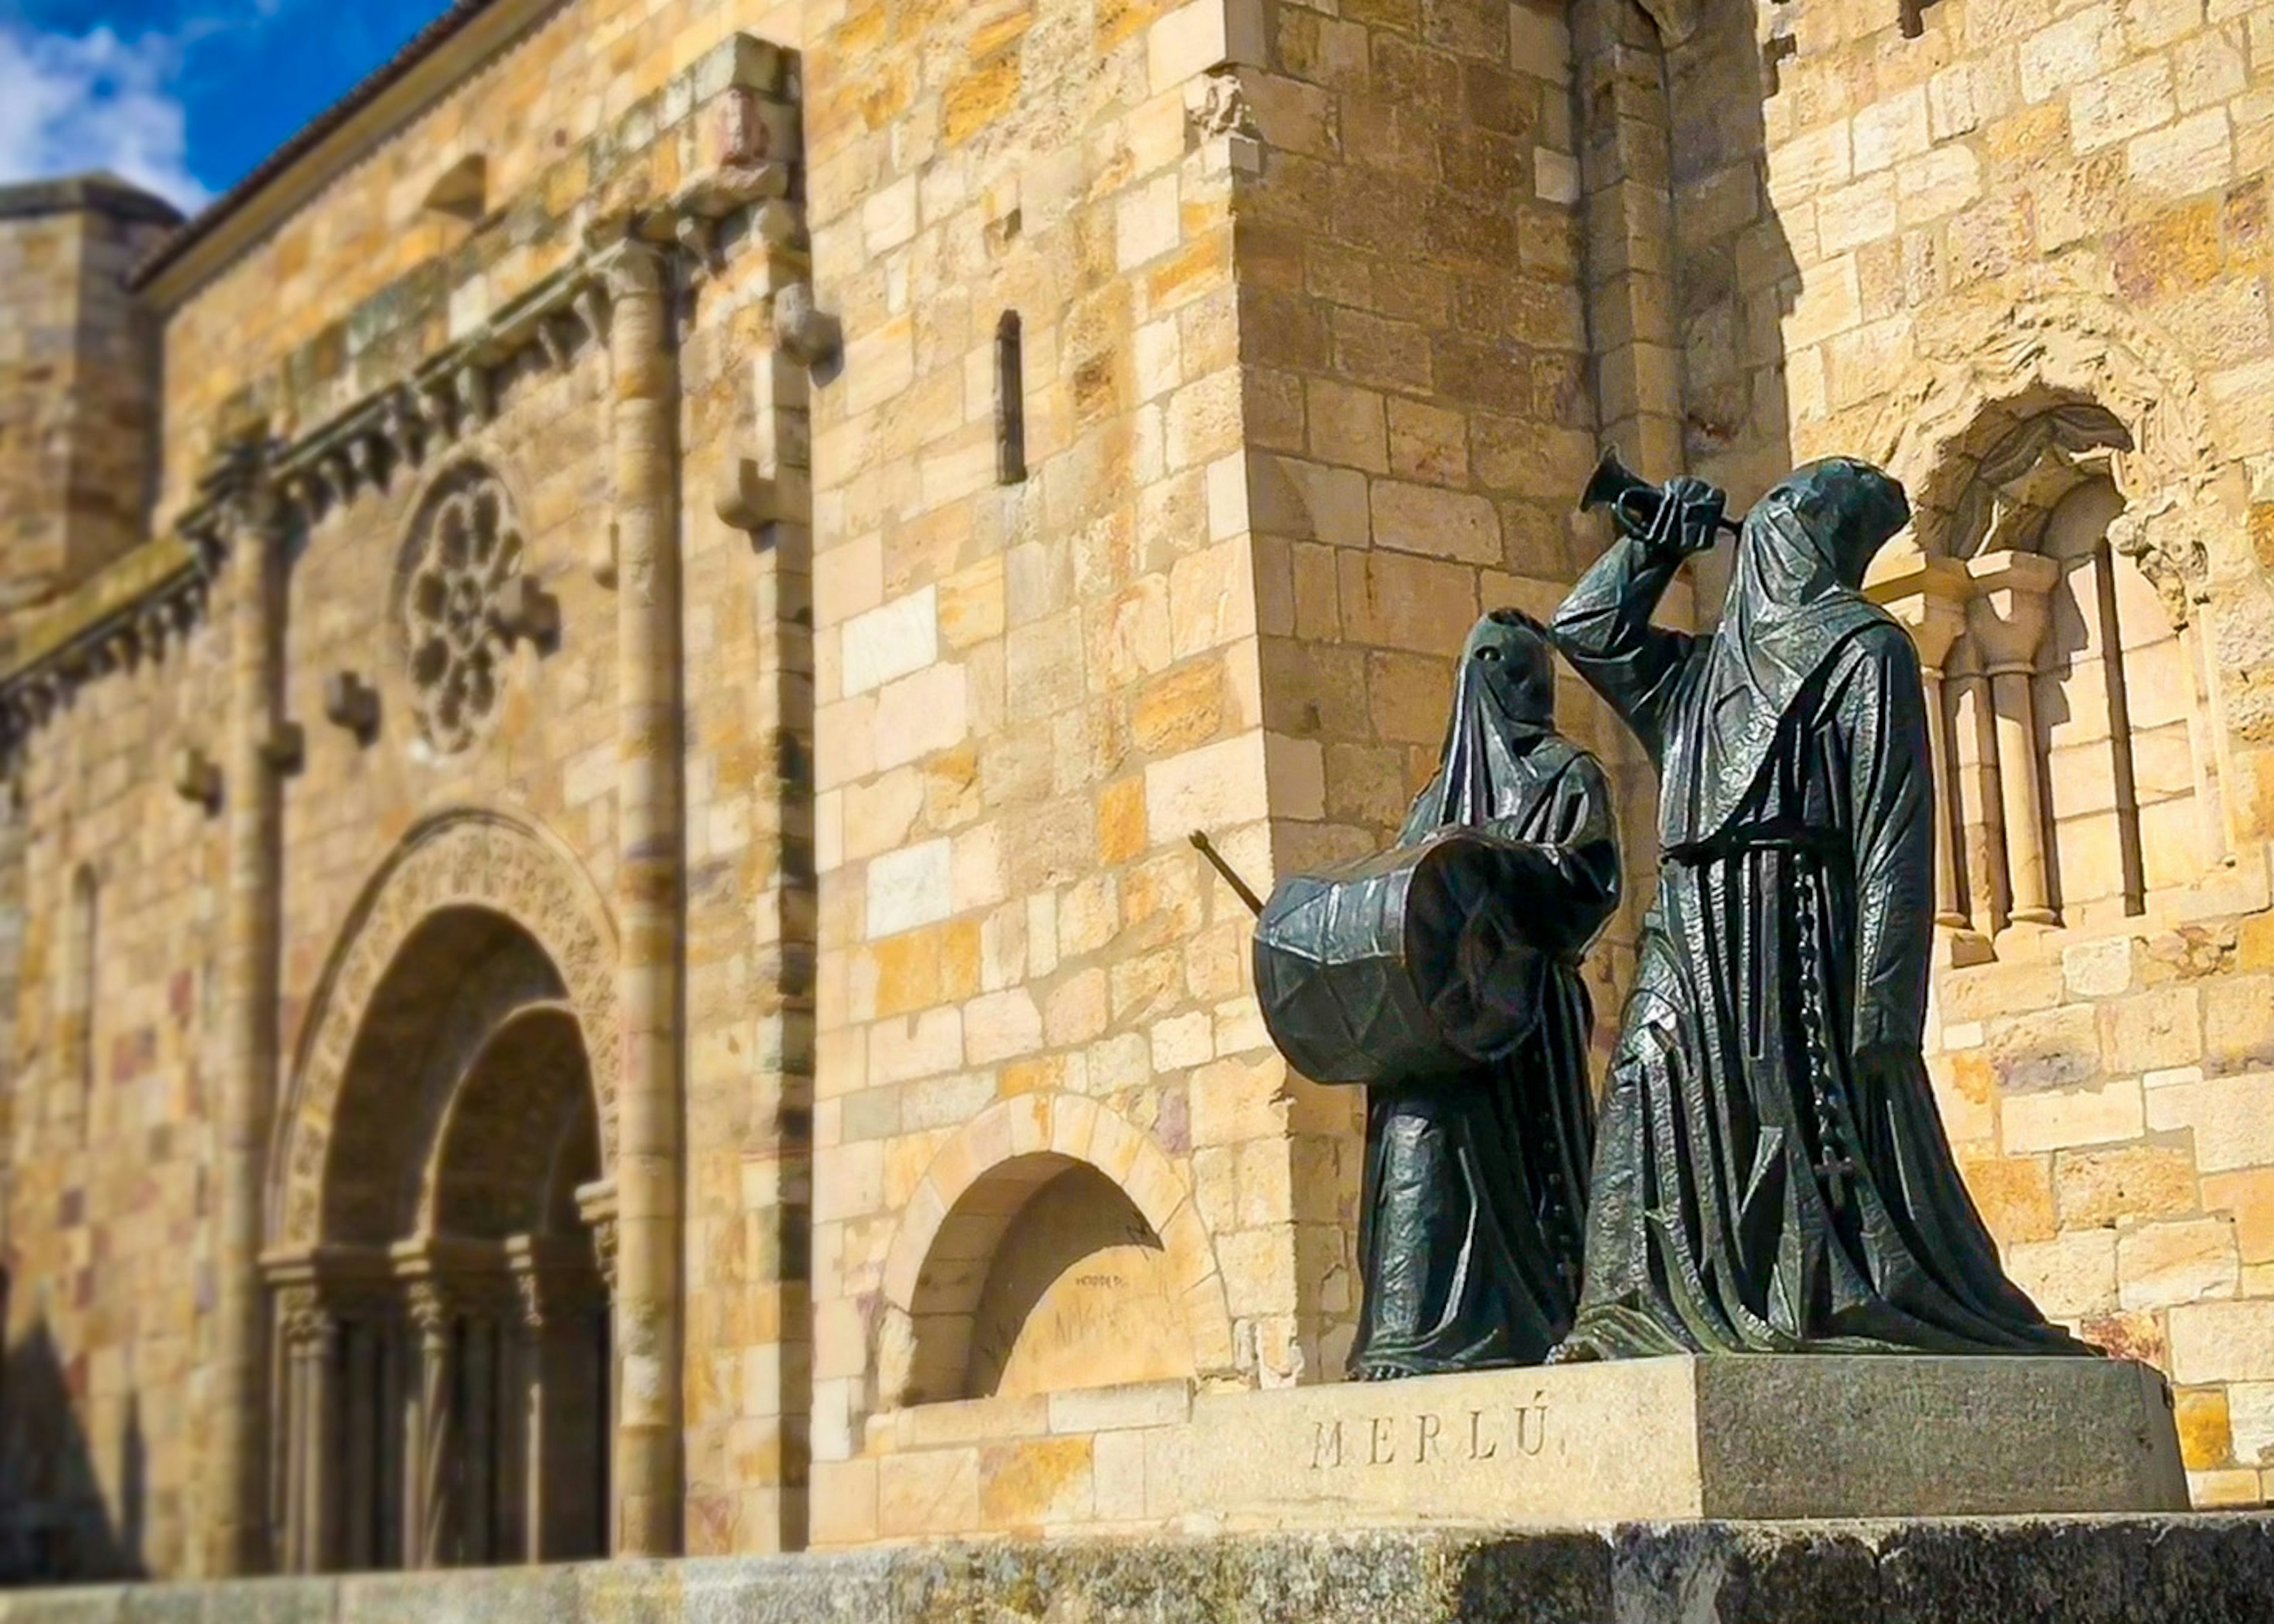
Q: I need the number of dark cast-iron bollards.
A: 0